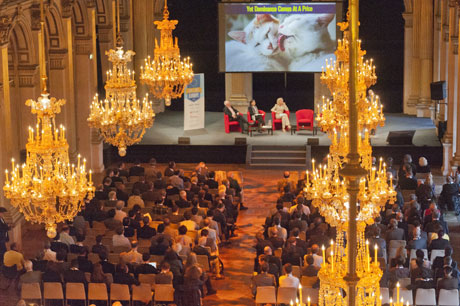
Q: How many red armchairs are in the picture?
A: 4